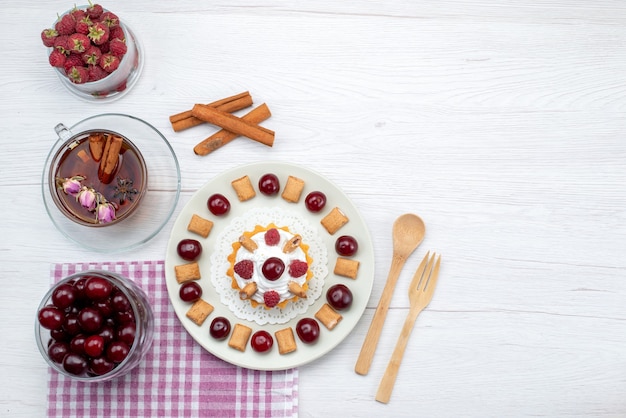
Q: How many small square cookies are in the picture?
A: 10